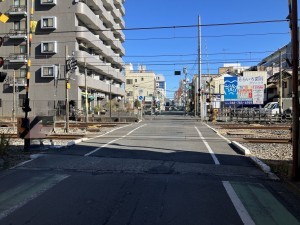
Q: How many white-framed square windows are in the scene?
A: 4